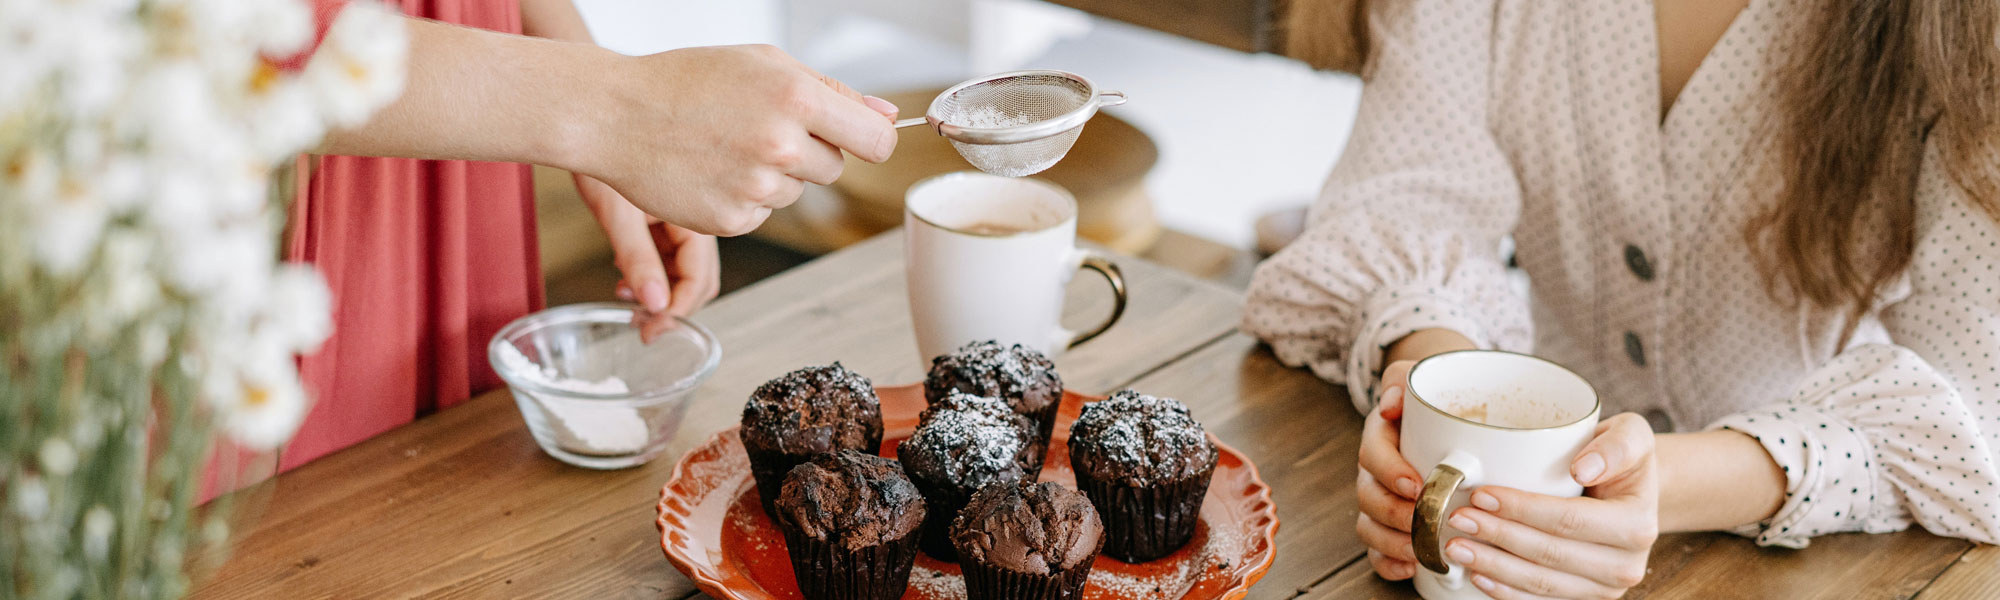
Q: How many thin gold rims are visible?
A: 2